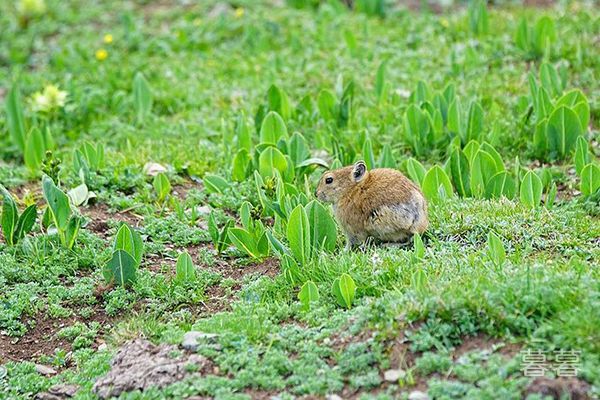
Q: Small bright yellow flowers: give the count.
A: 3